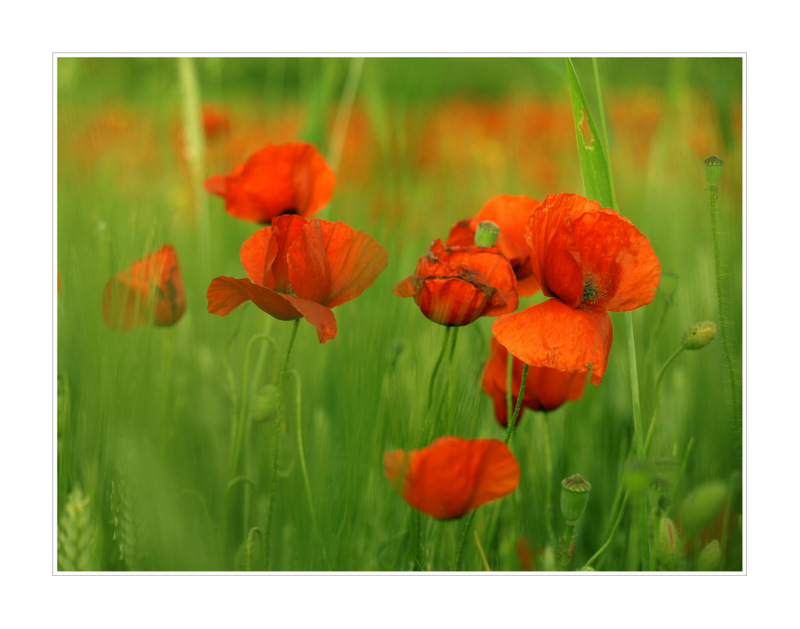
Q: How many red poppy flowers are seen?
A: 8